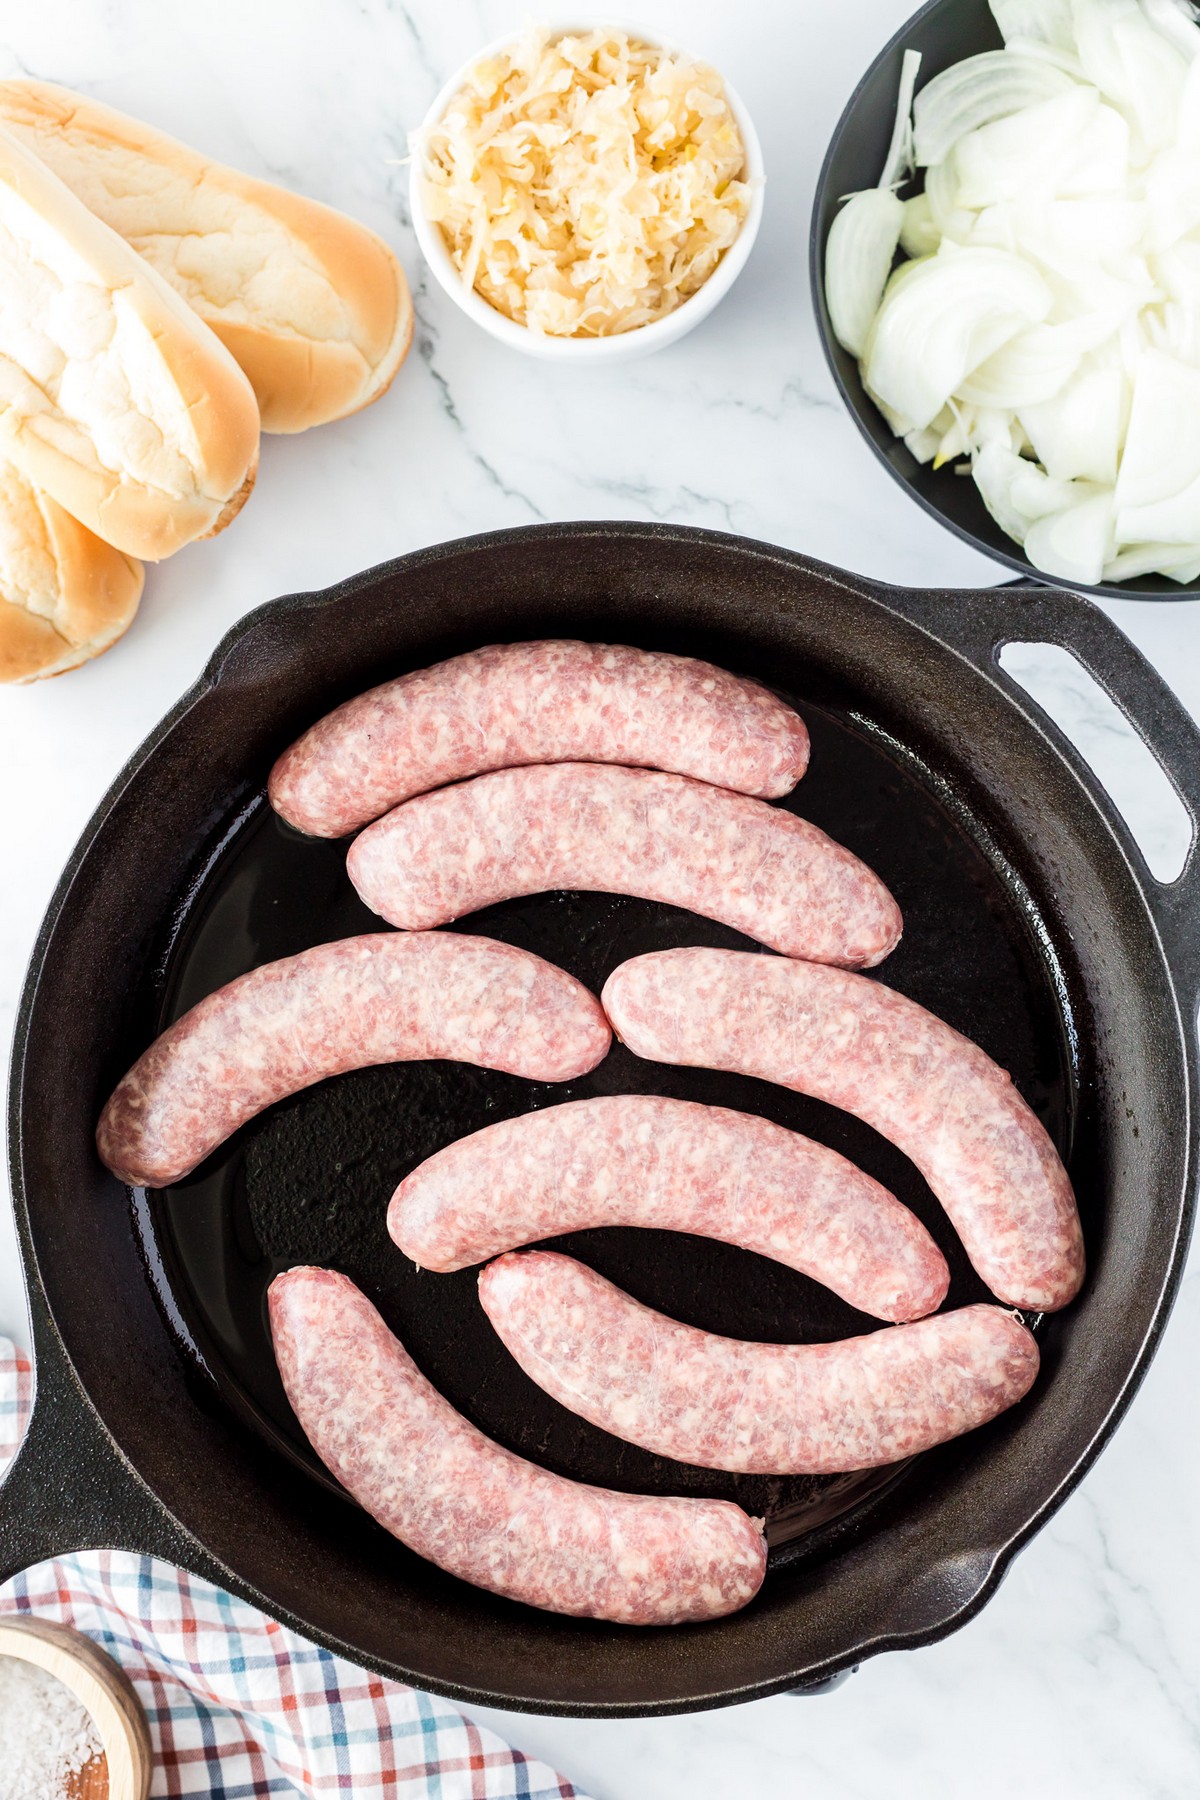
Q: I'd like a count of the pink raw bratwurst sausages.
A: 7